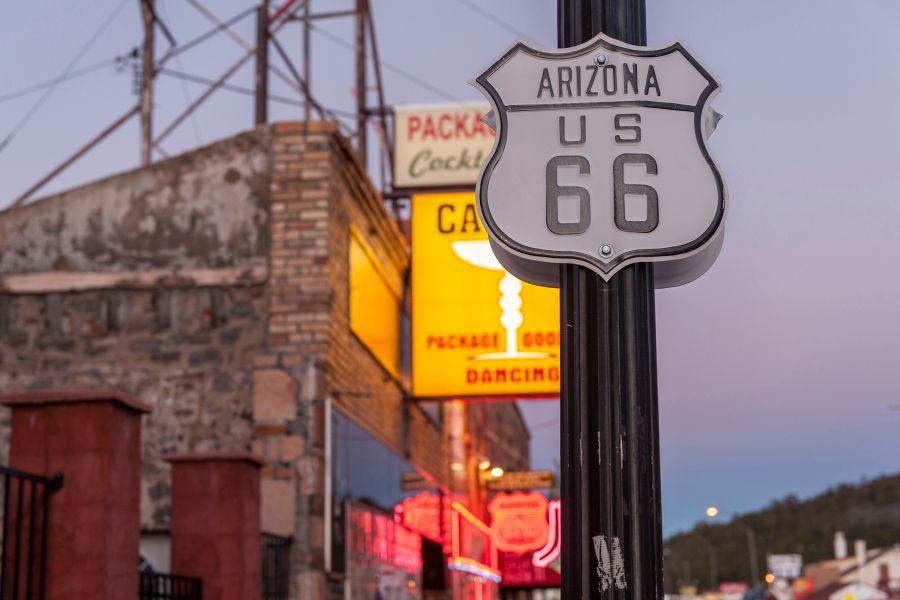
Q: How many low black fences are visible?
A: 3